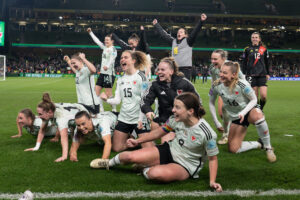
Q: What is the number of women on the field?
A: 13